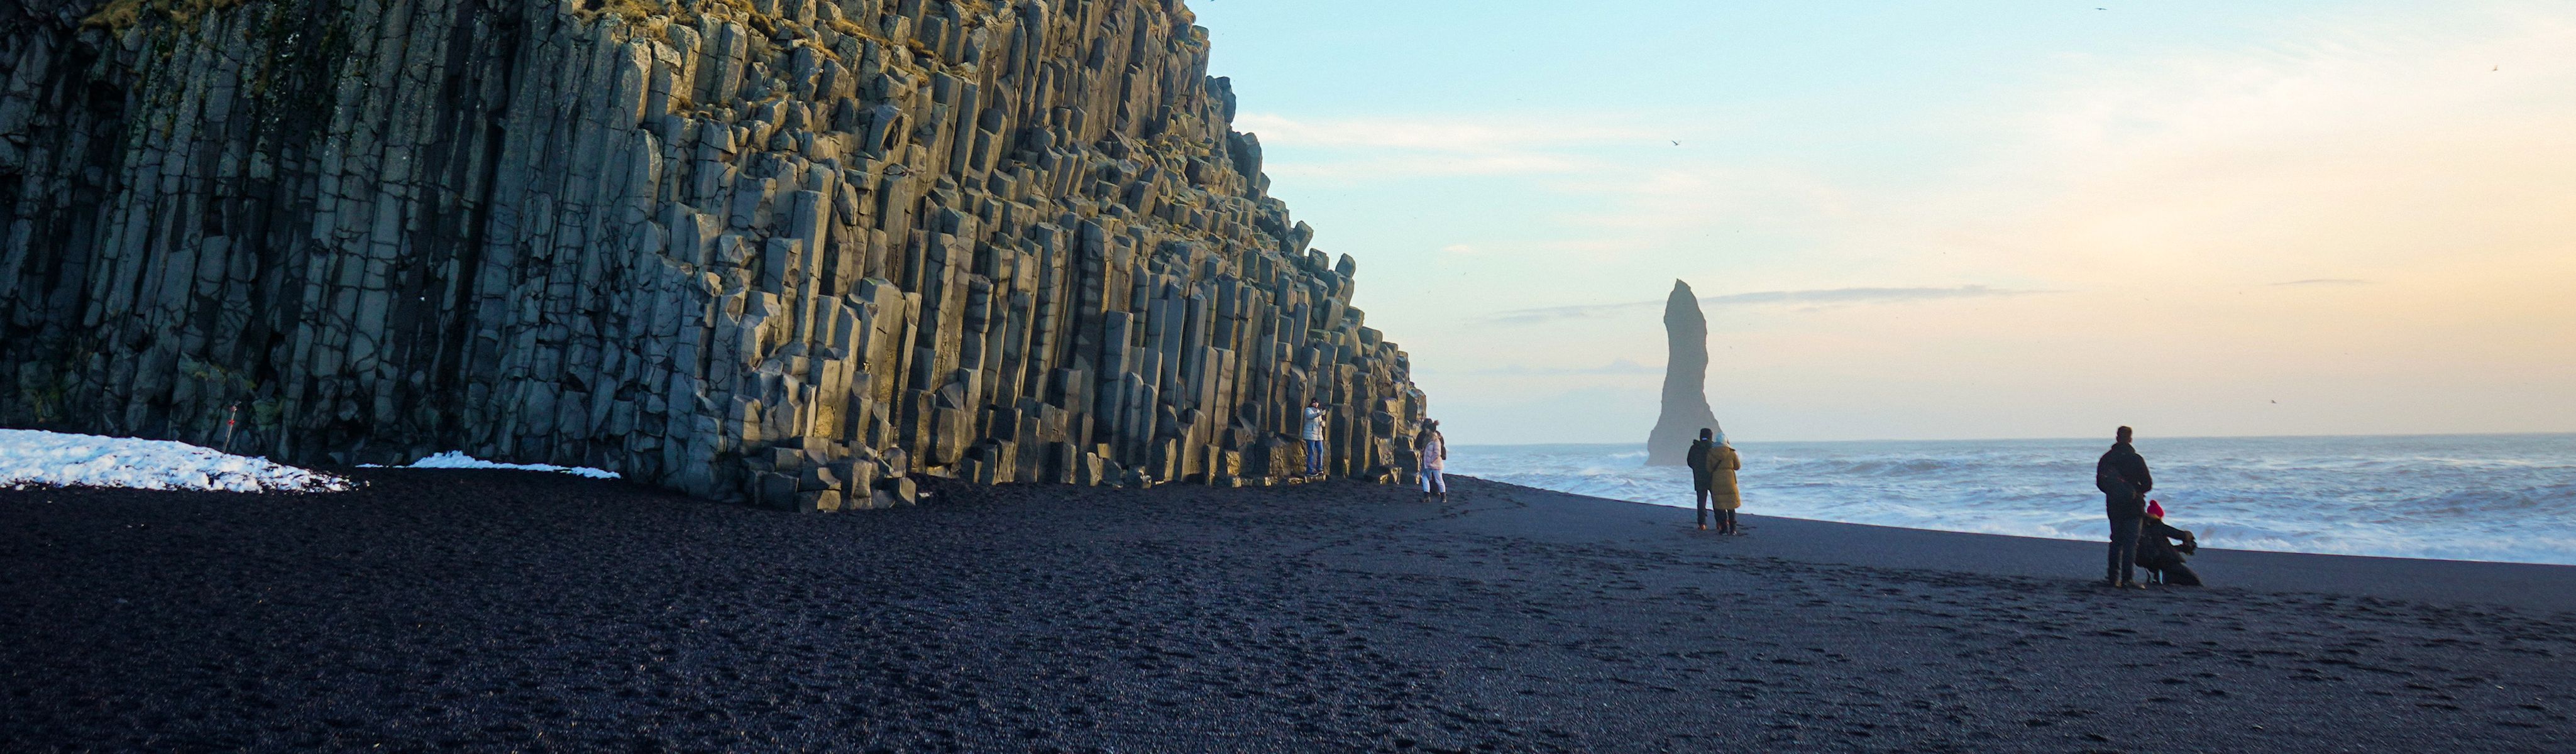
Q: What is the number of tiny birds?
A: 4